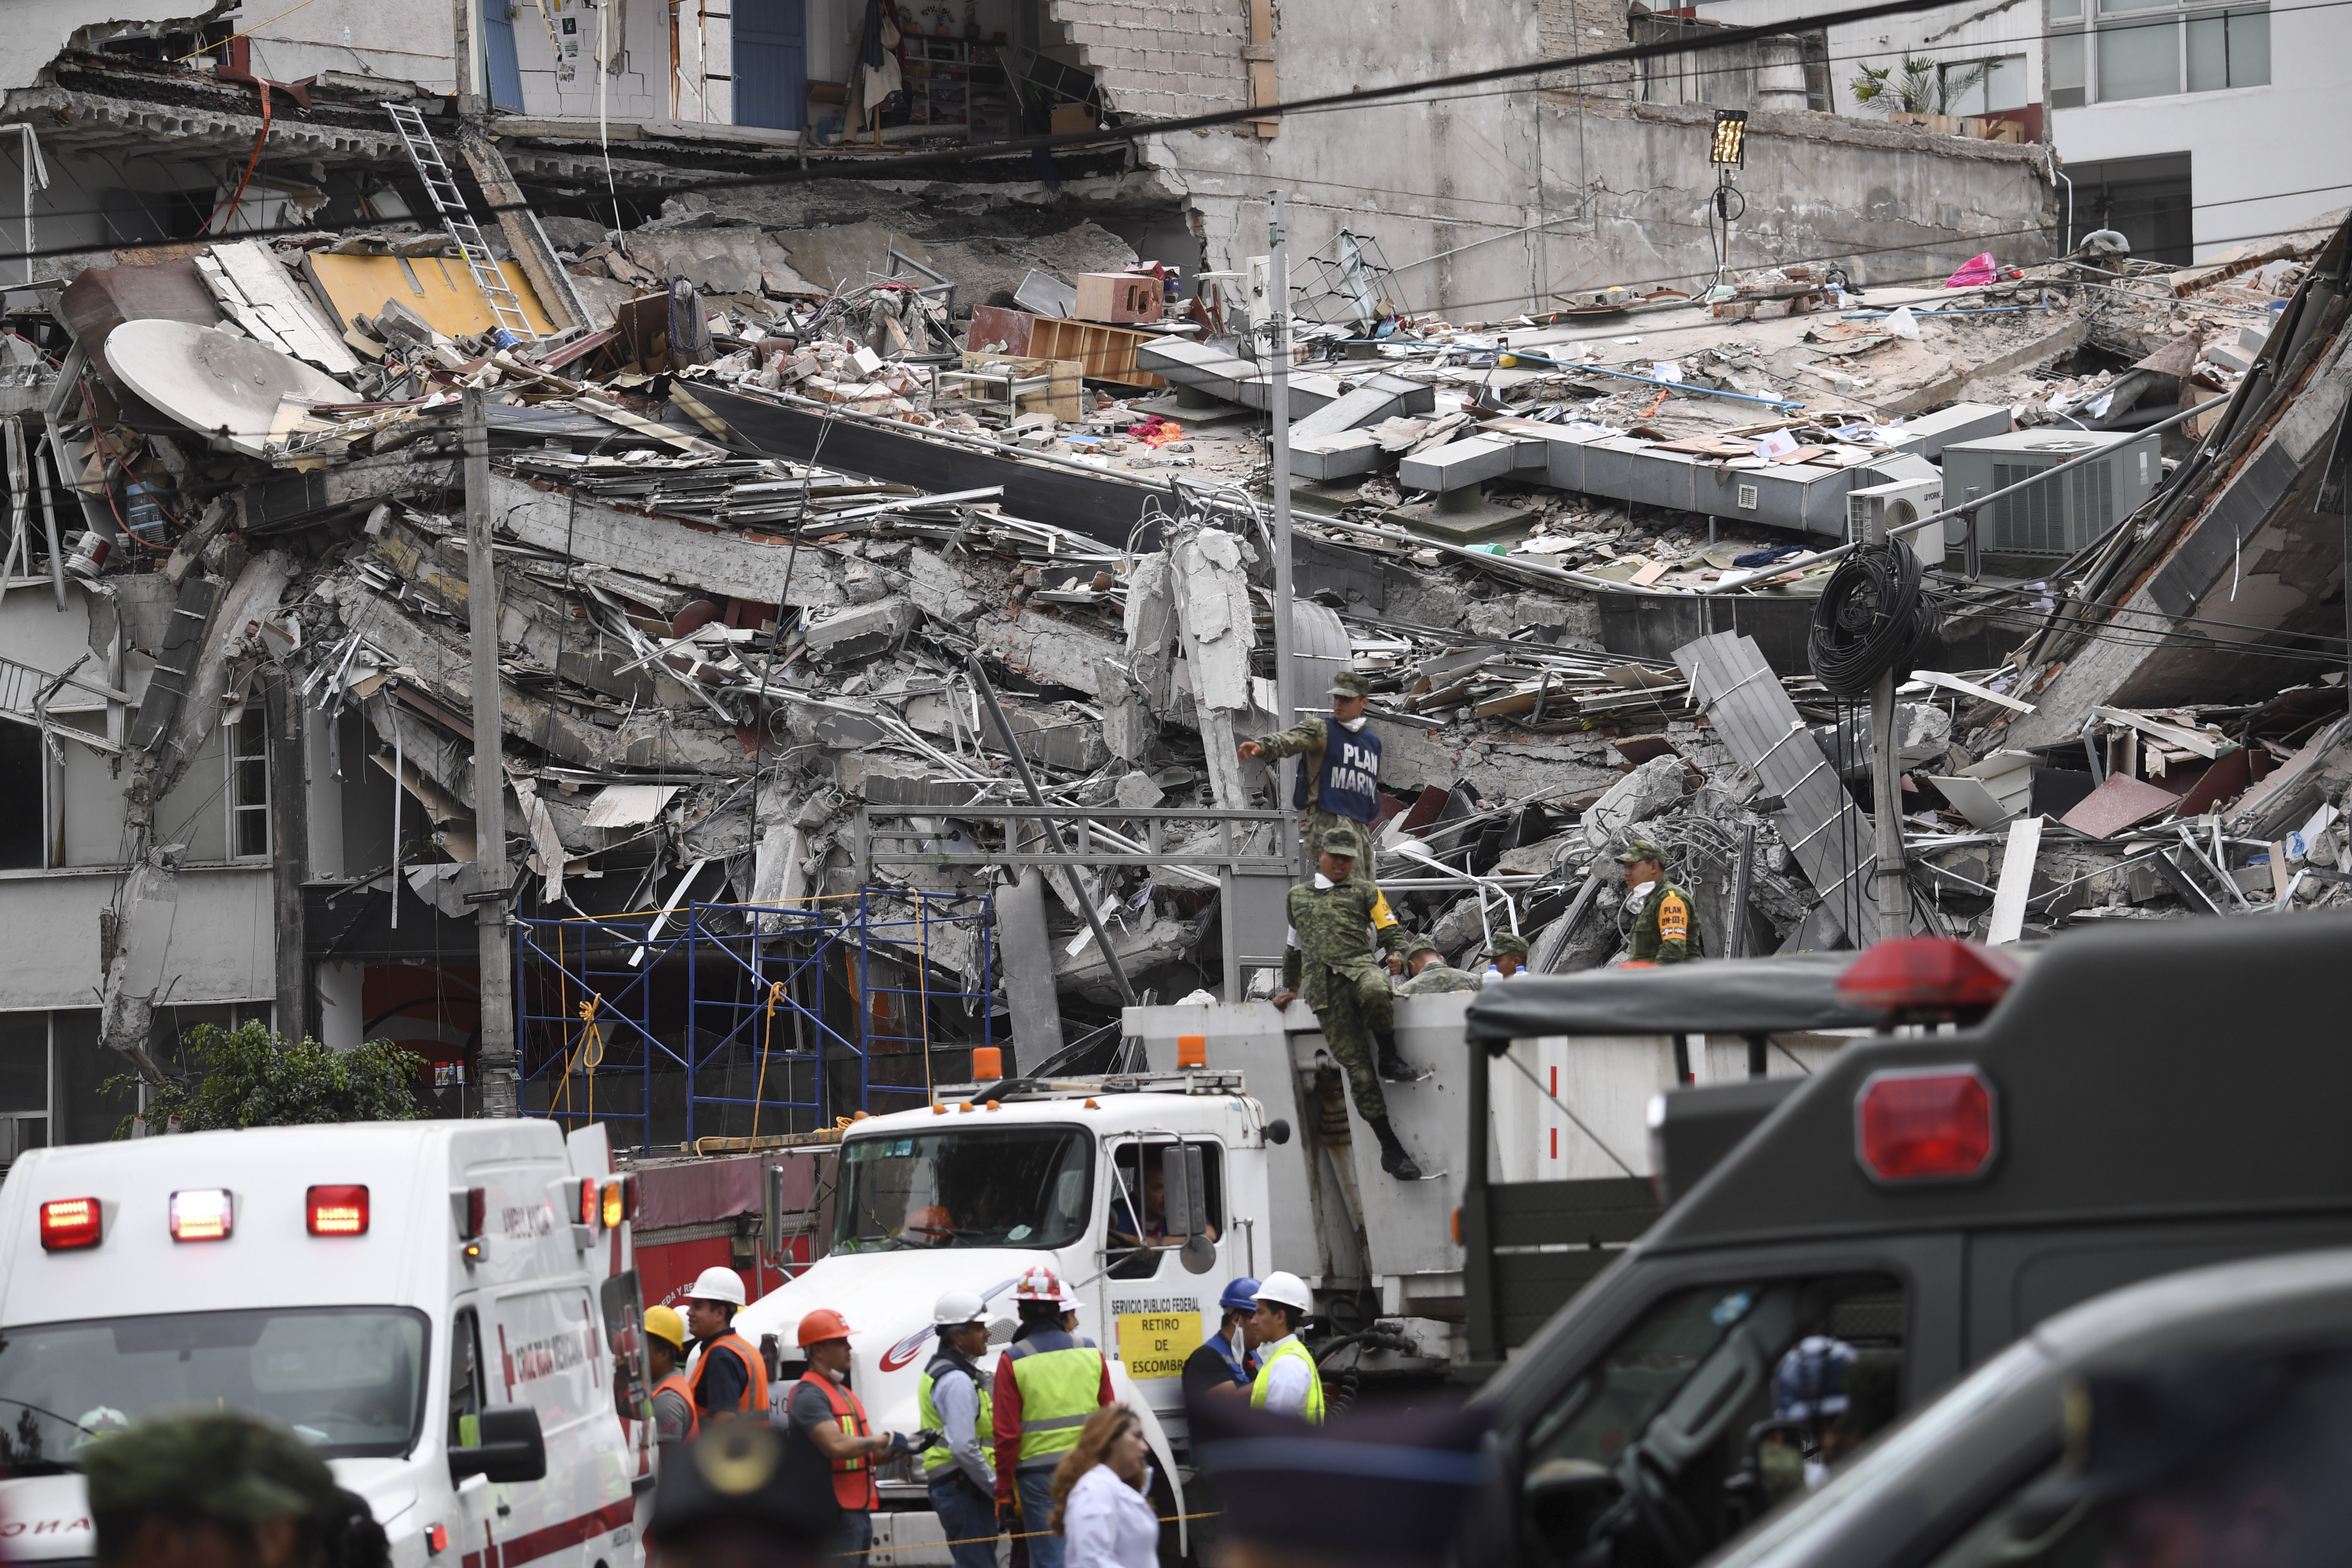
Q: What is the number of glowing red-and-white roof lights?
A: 3